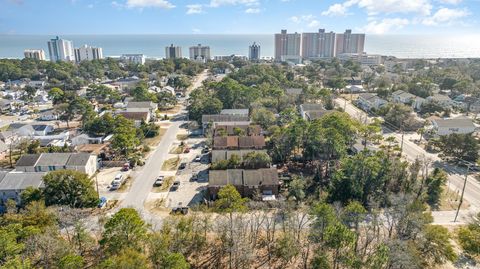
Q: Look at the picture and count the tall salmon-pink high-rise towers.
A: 3